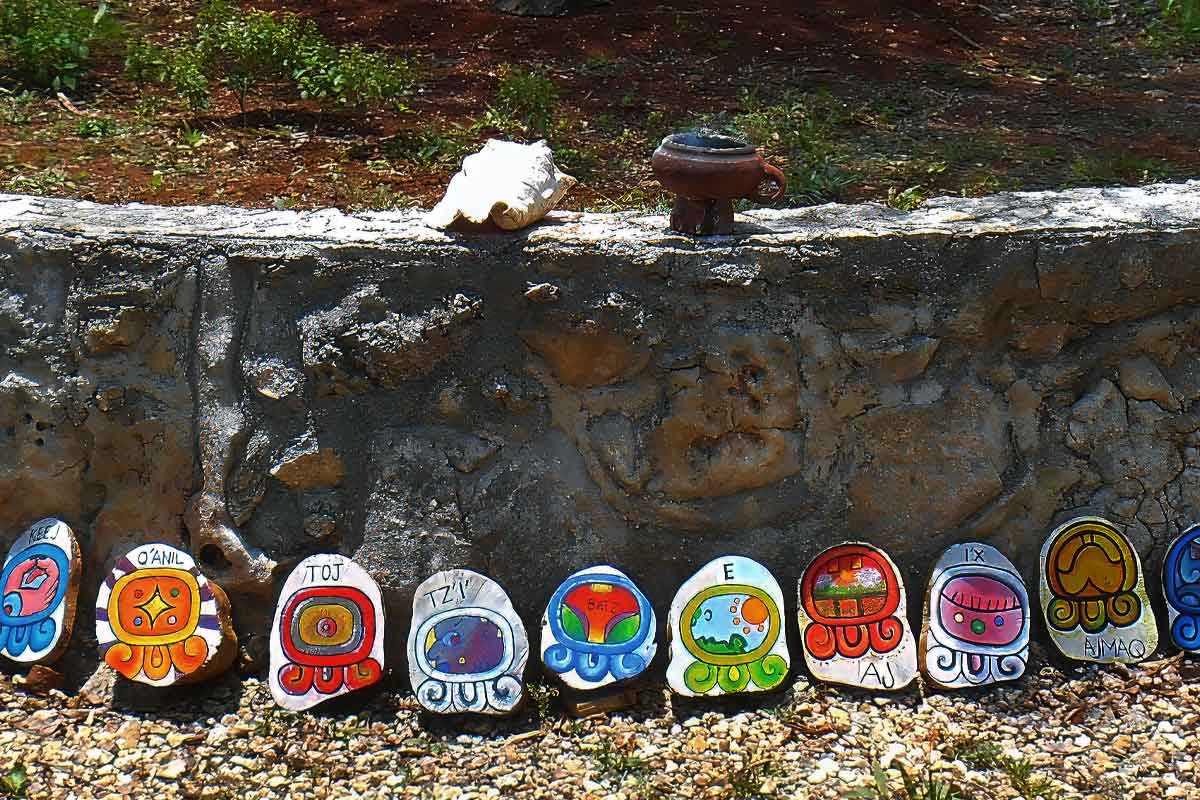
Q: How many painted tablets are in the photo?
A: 10